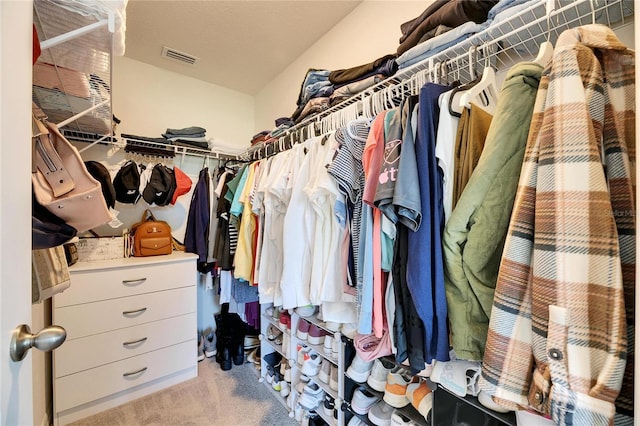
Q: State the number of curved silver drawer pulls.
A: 4